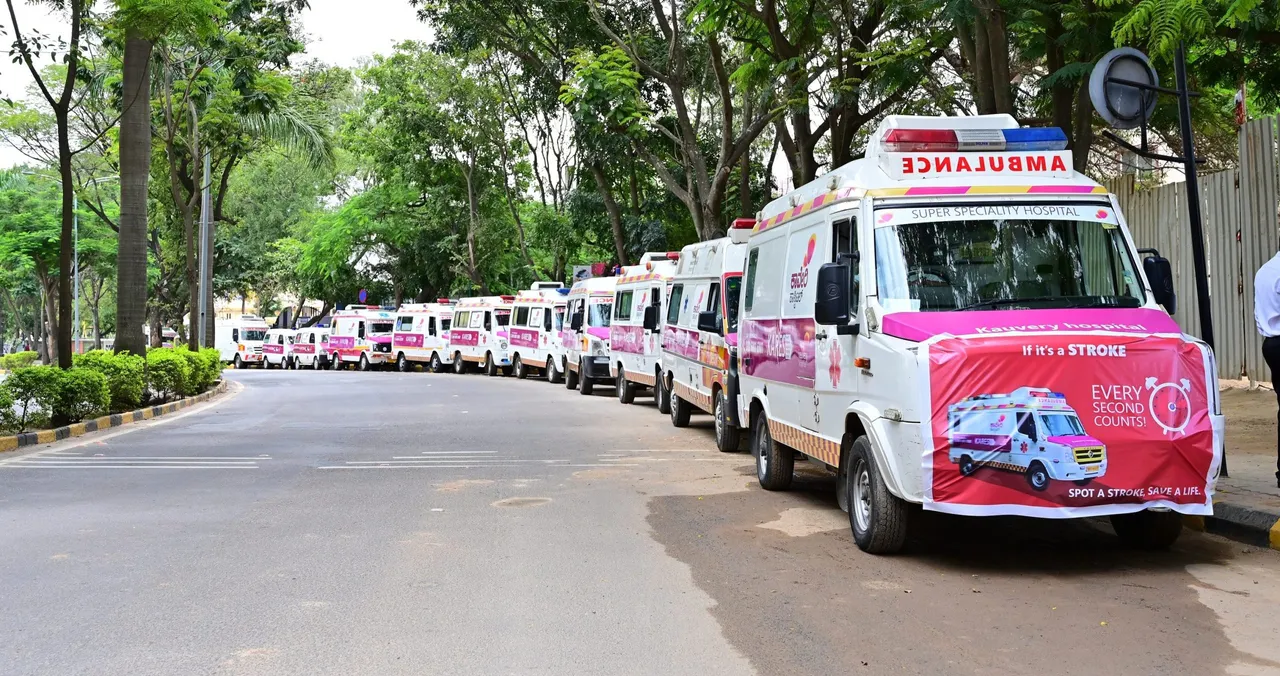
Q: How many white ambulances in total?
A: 11